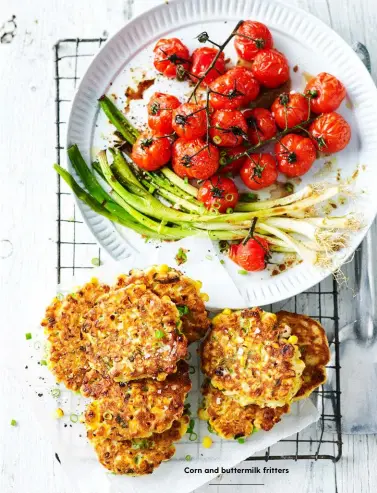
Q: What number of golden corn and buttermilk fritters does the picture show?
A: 8